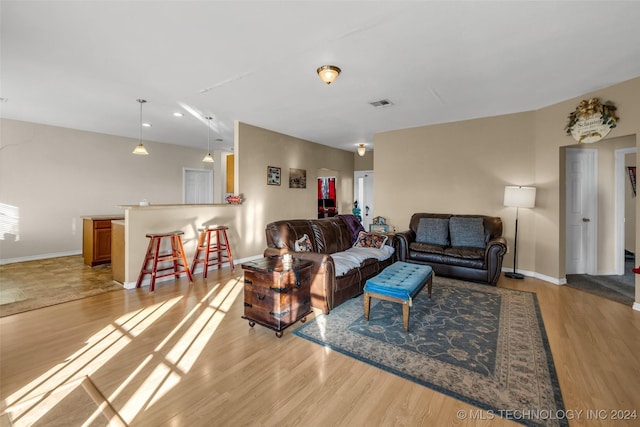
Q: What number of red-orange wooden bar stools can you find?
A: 2